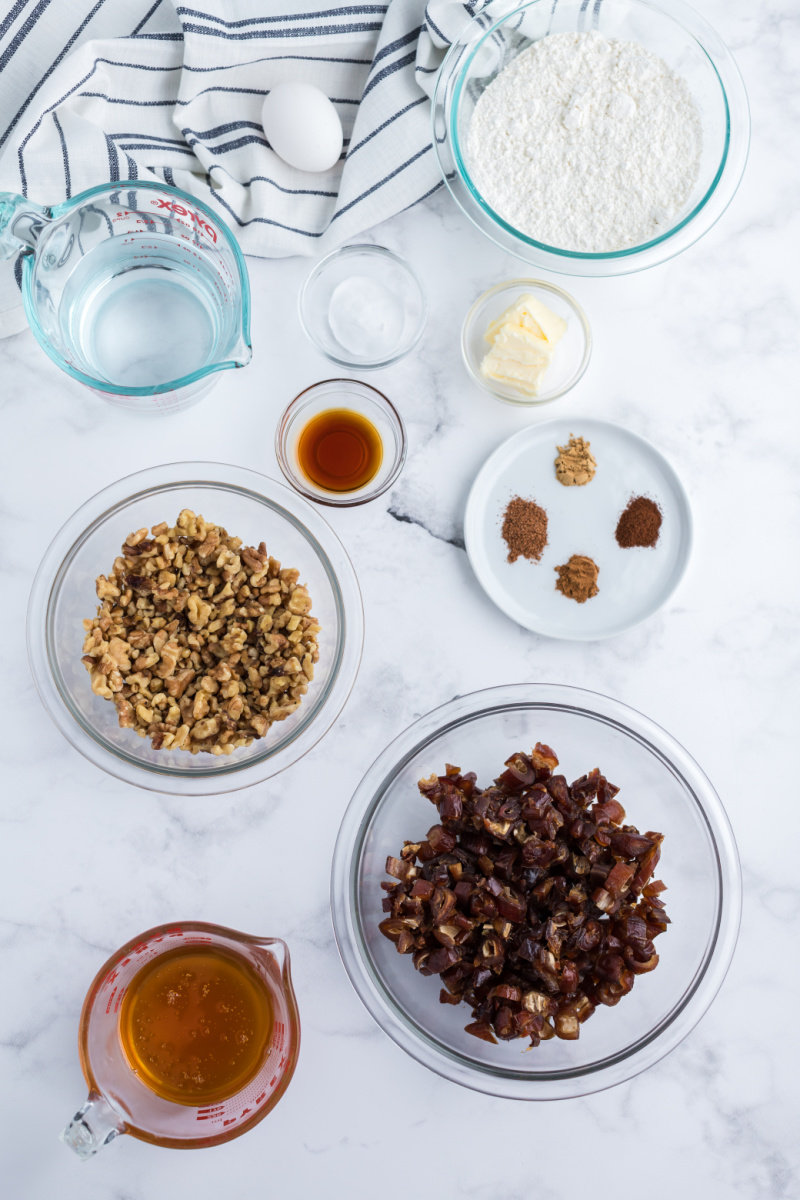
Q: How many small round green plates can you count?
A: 0